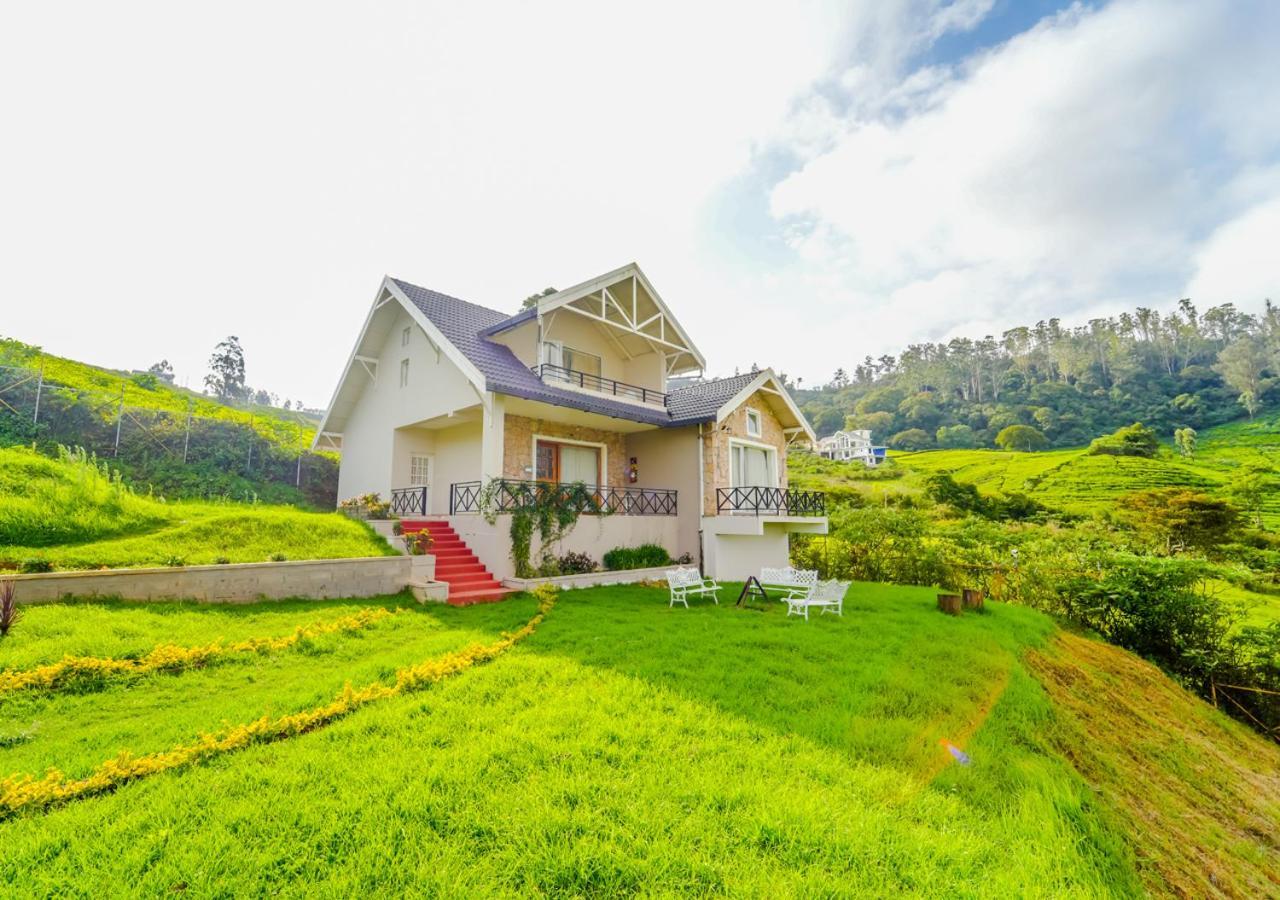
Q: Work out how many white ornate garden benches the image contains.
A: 3